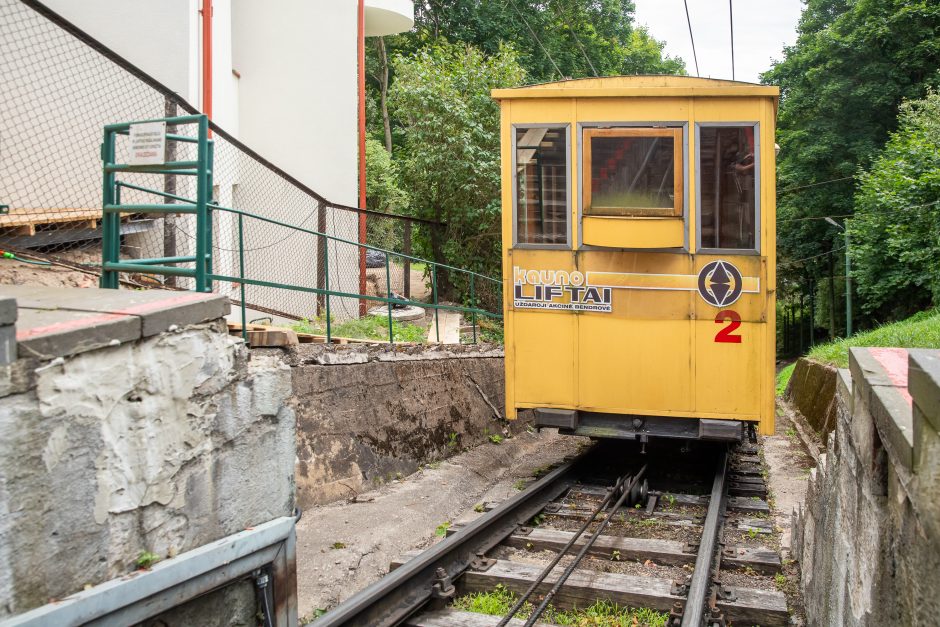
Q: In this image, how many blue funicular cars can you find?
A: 0